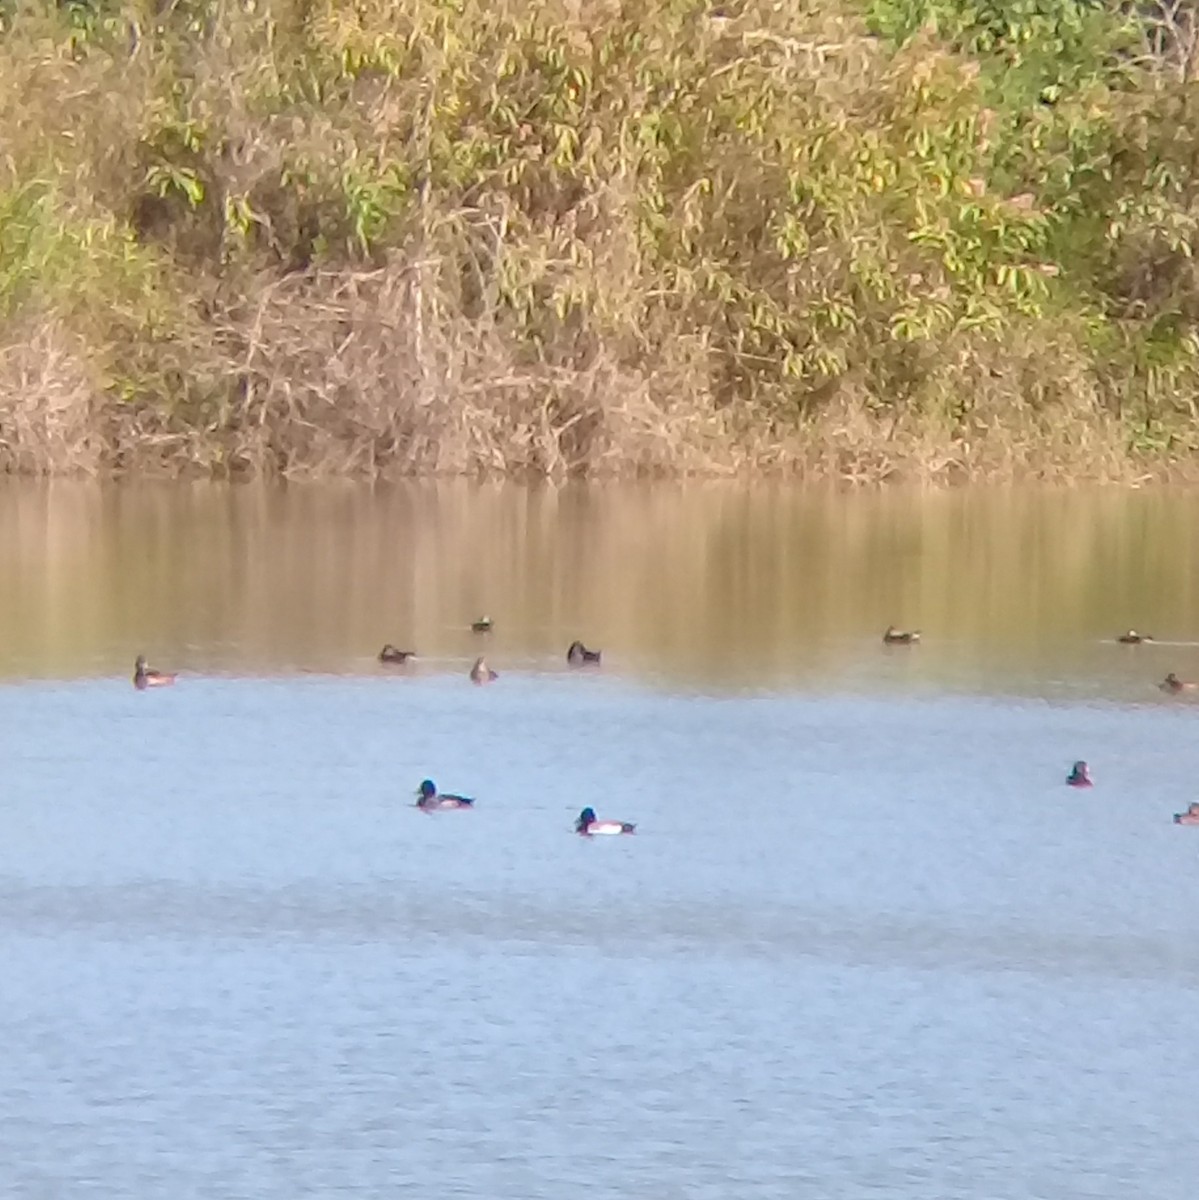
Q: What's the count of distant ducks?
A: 12